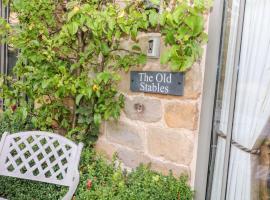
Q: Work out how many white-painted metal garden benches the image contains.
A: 1